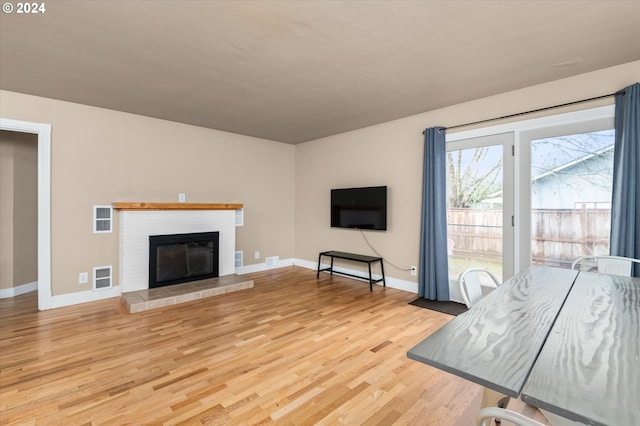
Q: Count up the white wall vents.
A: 5